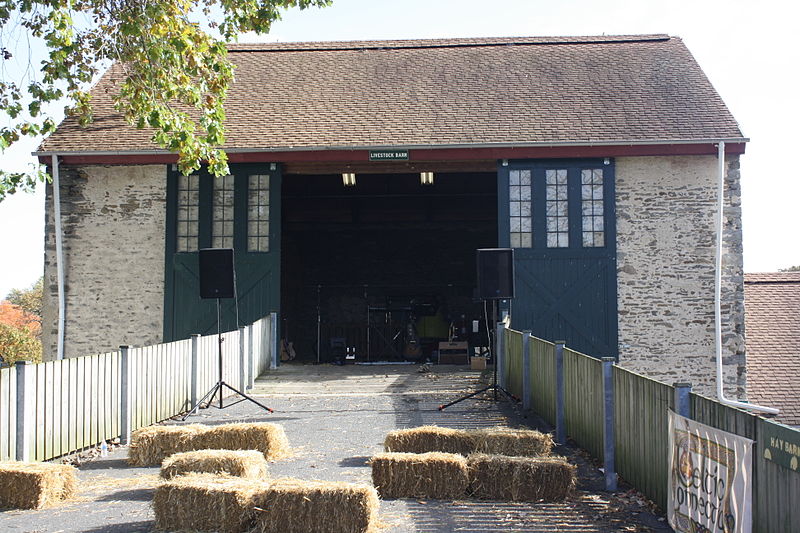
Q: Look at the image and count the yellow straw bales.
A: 10